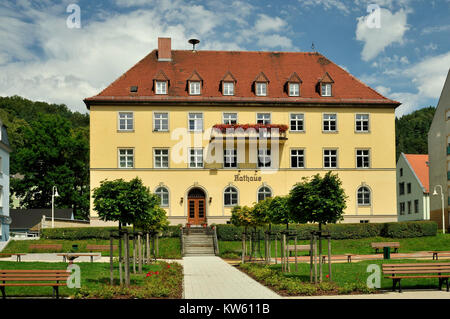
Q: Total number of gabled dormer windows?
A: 6